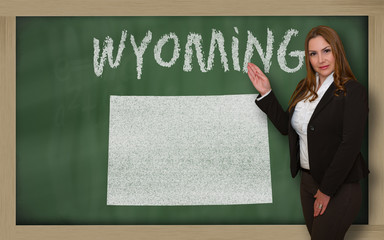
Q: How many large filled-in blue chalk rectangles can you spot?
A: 0